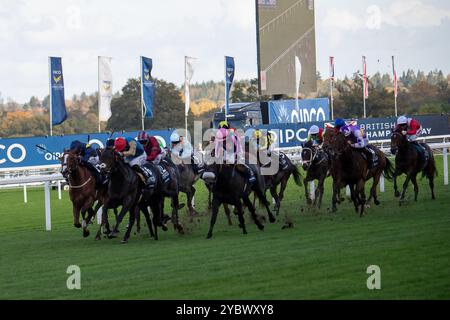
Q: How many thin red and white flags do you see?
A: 3